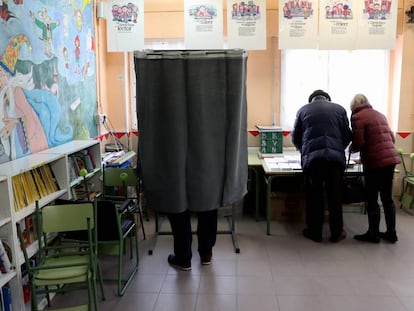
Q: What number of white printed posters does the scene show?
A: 6